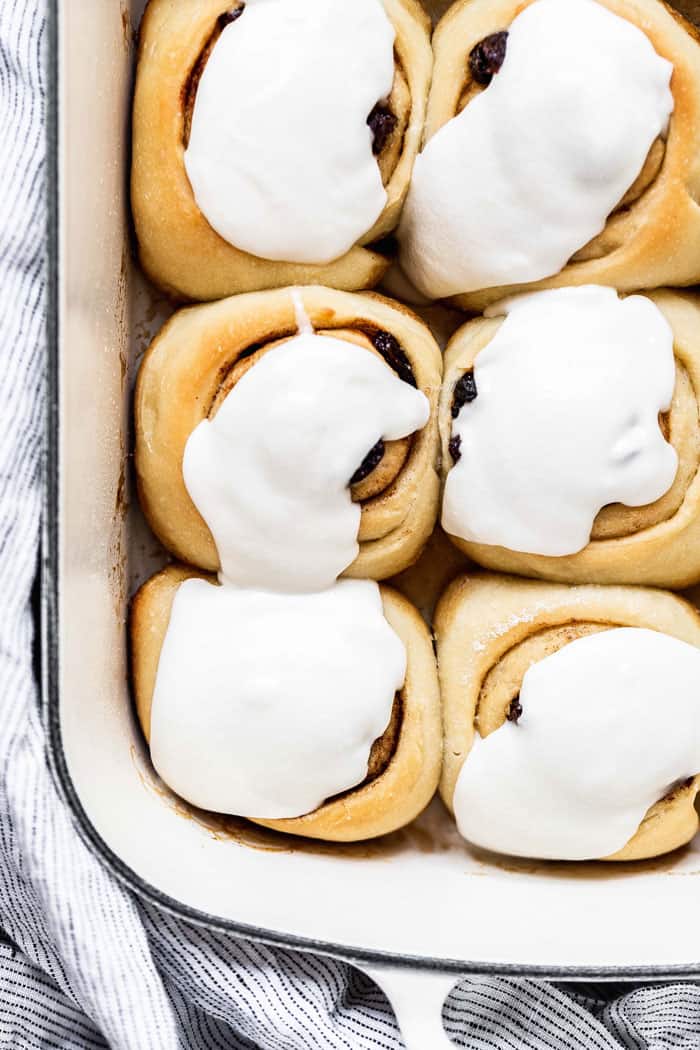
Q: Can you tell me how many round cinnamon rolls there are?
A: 6